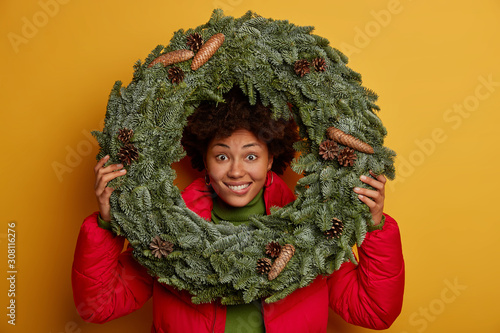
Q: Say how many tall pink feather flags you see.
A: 0